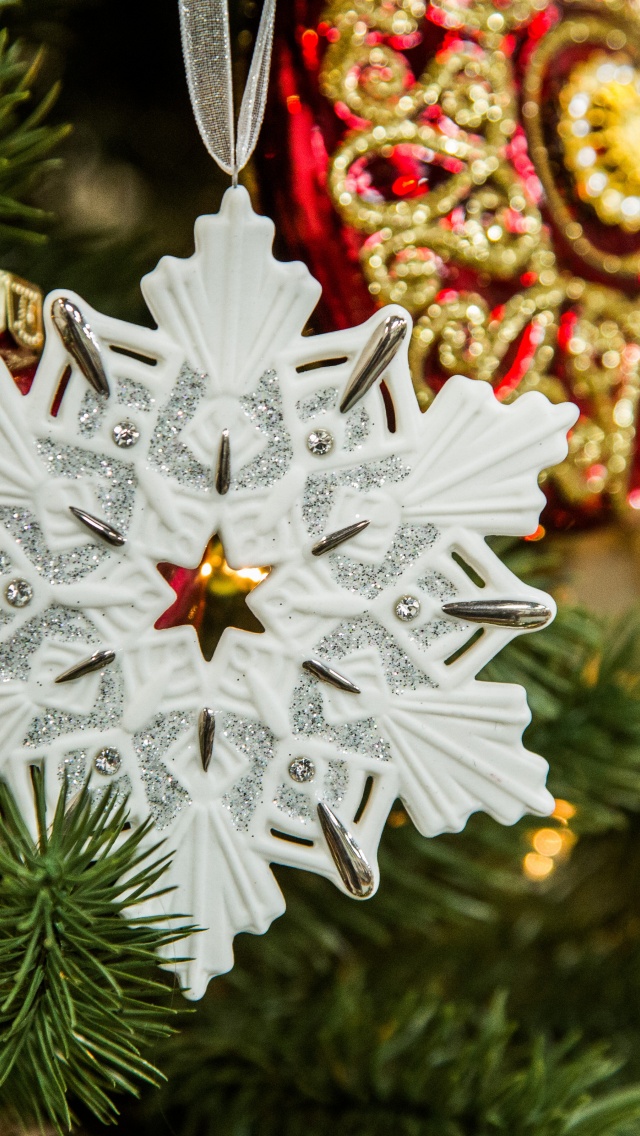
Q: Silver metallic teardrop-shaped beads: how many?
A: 10